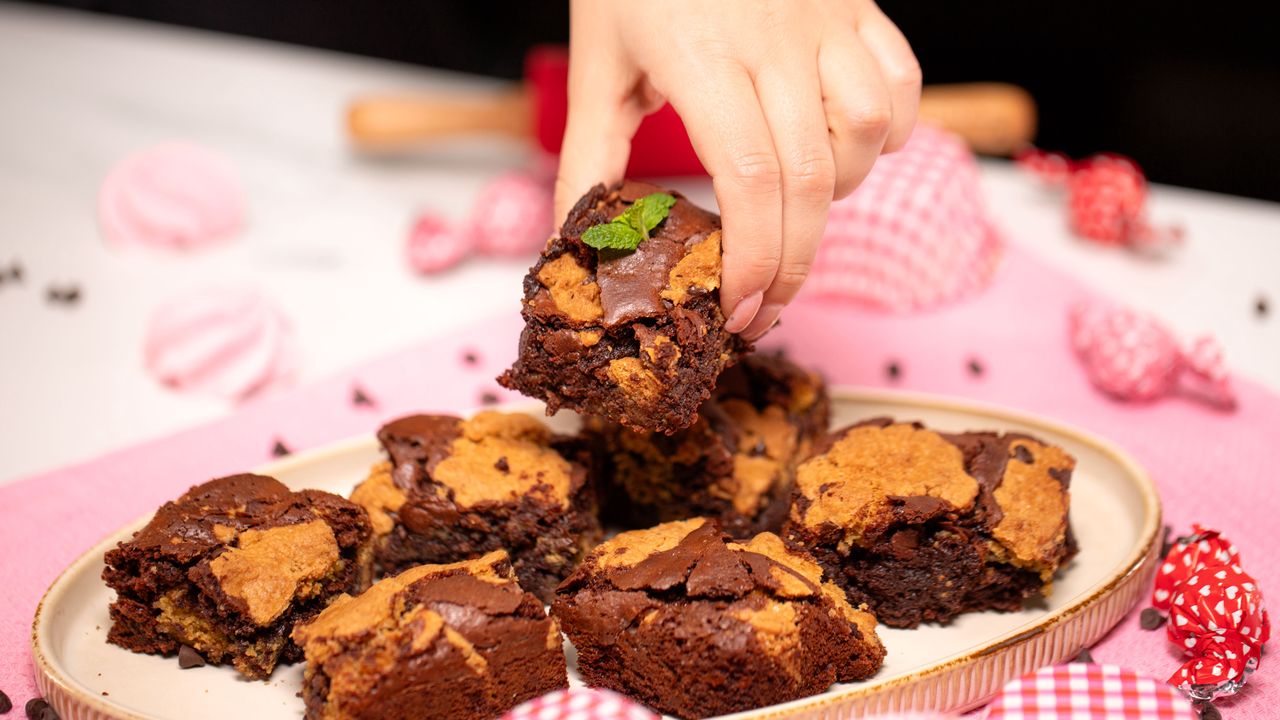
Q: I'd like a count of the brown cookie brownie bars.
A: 7